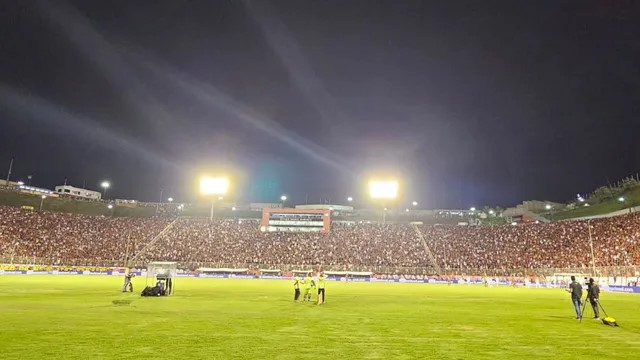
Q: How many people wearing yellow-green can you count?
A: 3